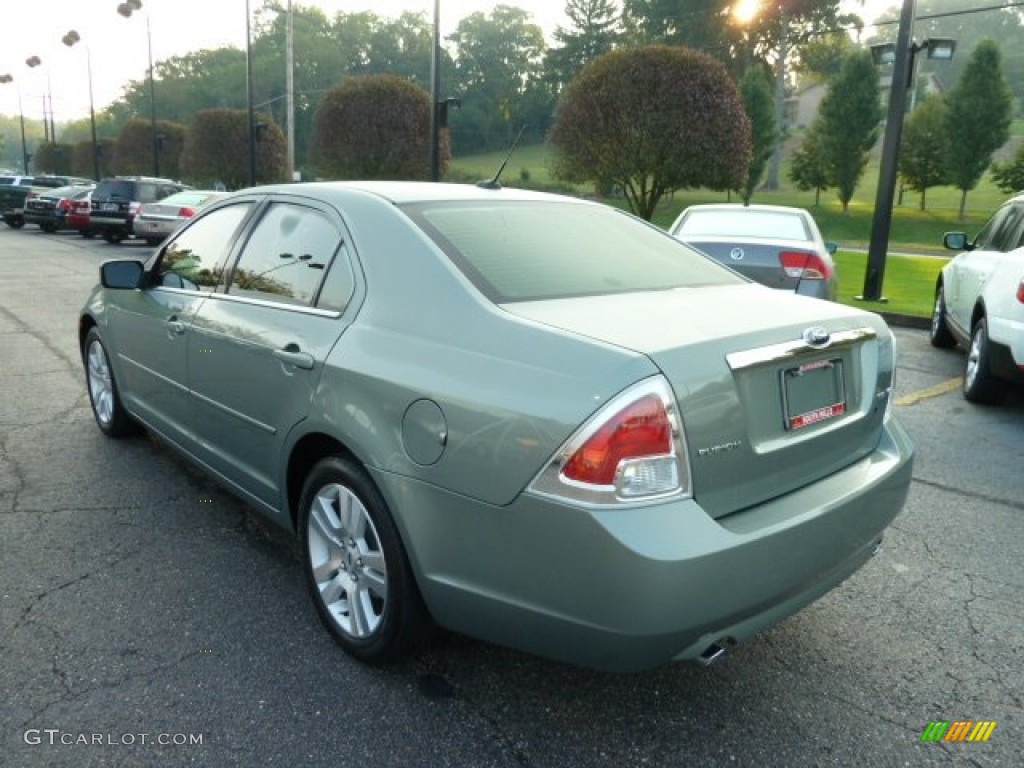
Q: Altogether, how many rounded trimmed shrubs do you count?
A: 6